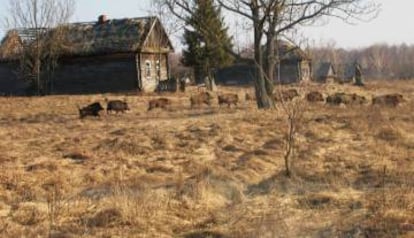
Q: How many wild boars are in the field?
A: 11